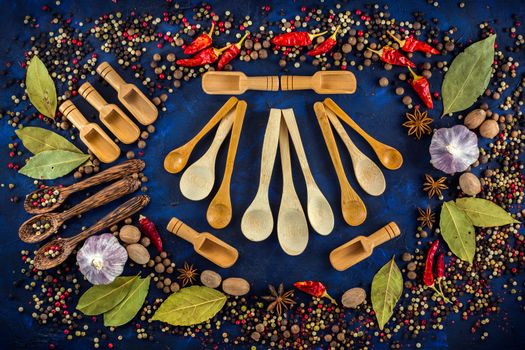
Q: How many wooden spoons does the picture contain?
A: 12